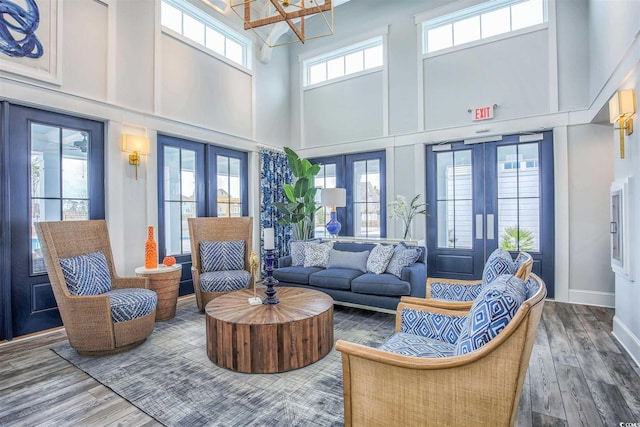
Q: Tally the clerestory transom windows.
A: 3